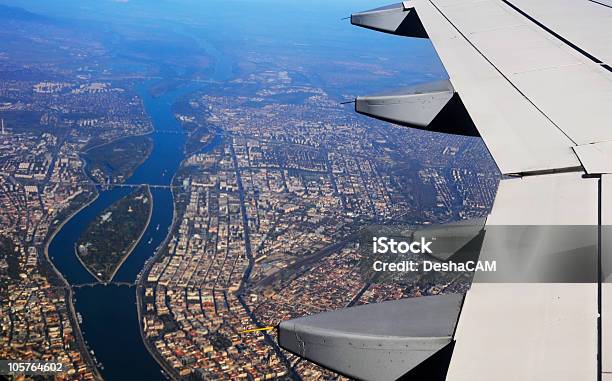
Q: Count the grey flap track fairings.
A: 4